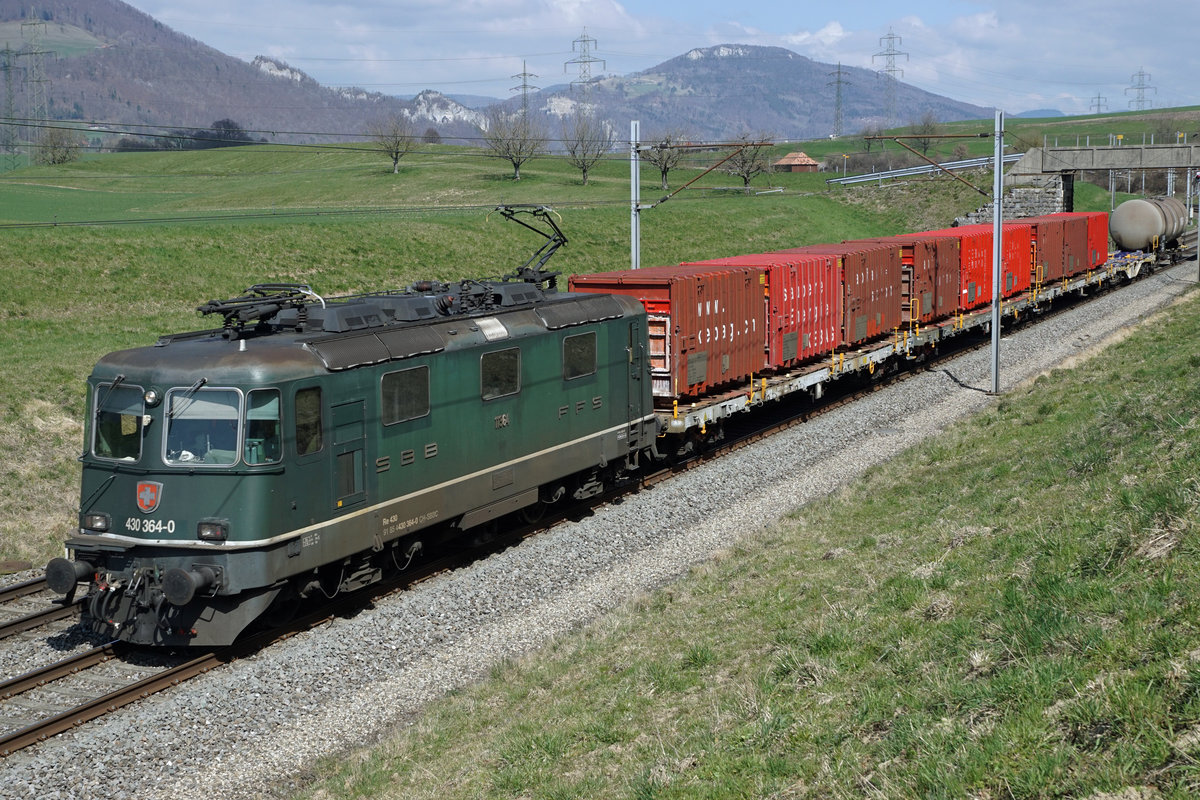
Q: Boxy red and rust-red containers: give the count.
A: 9